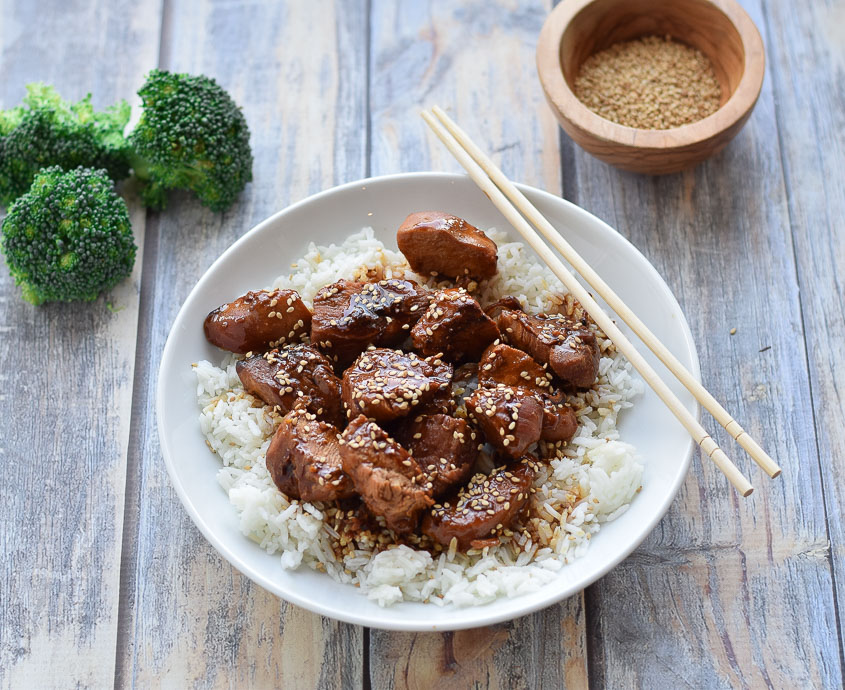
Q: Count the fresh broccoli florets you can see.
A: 3